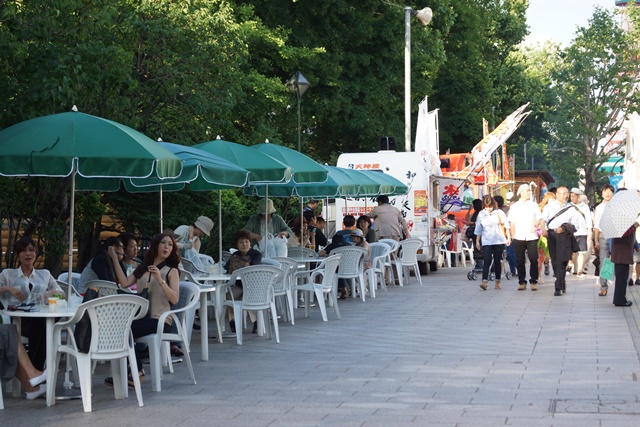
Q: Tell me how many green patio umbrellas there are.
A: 8